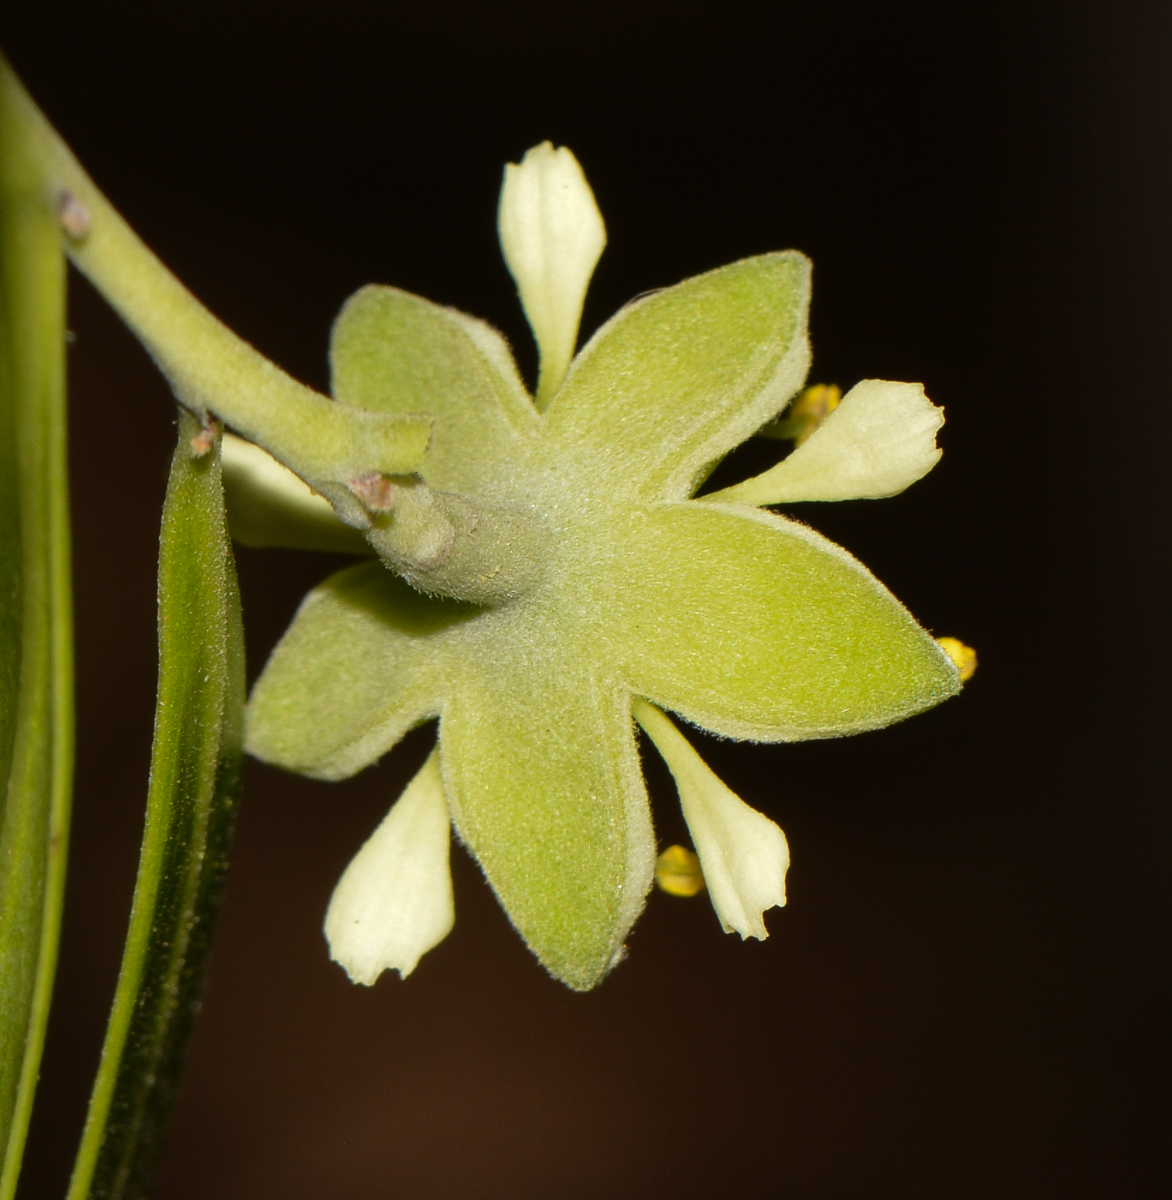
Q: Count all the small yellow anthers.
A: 3